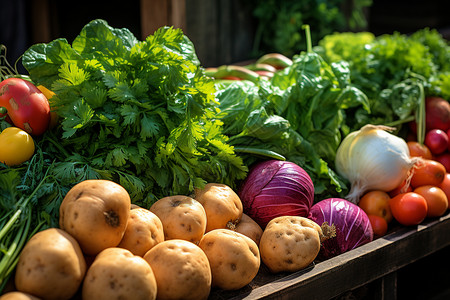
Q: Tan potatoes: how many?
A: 11